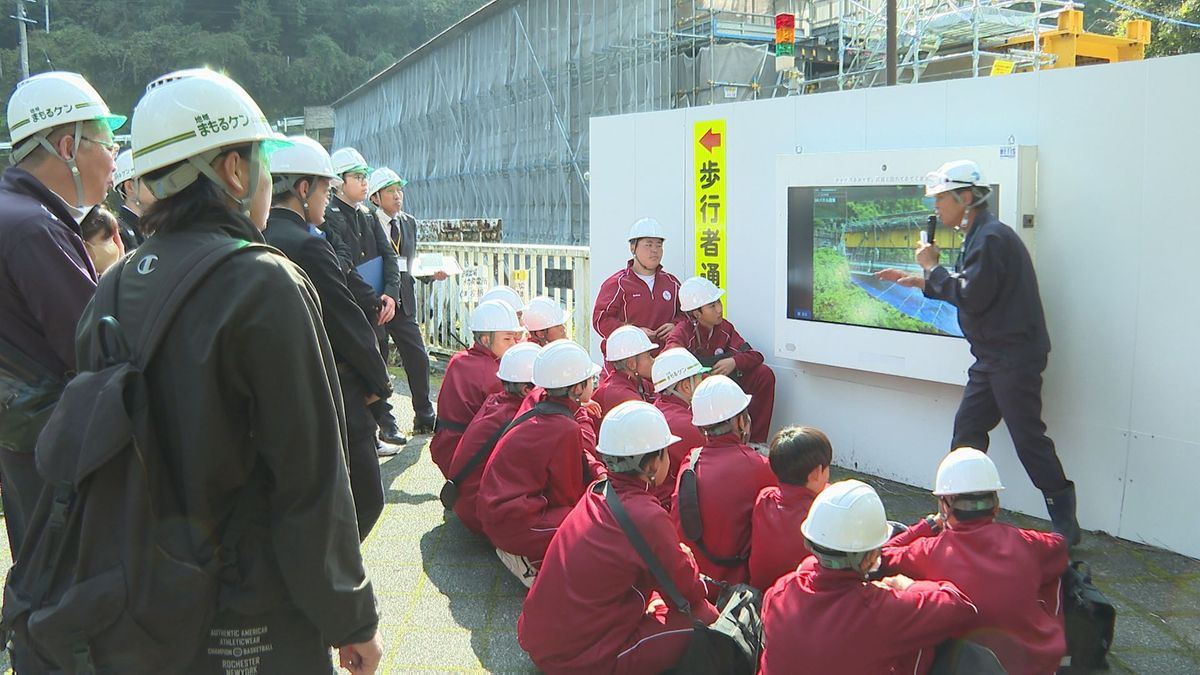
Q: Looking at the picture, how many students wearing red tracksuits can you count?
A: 14